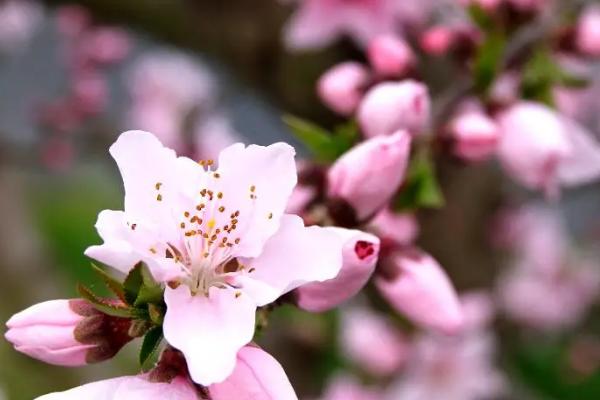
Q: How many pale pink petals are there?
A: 5